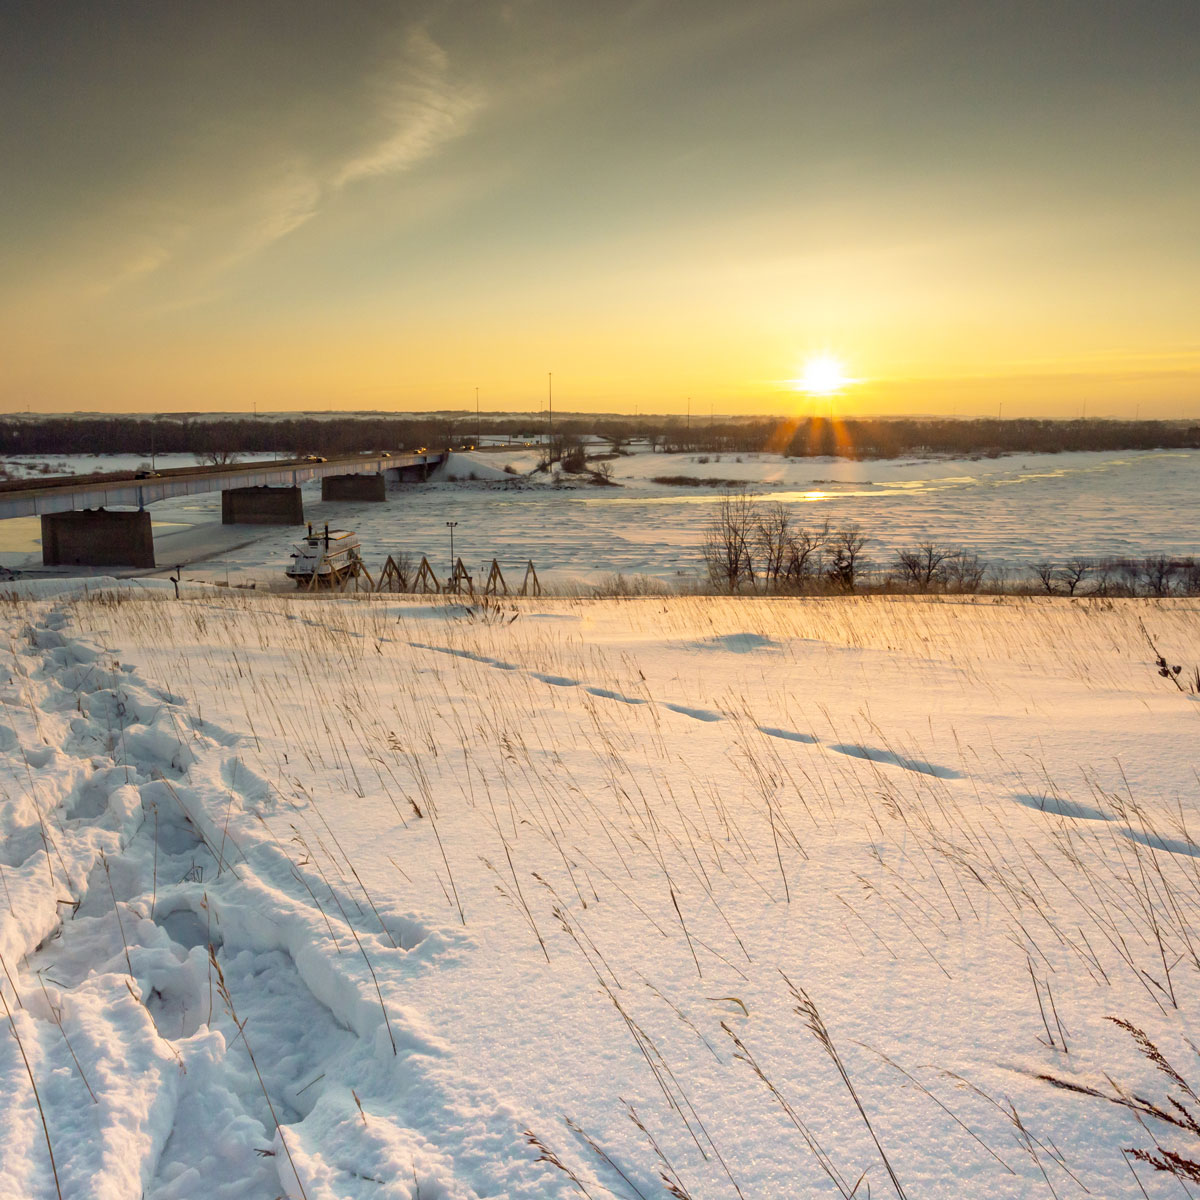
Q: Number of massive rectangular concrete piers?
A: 3